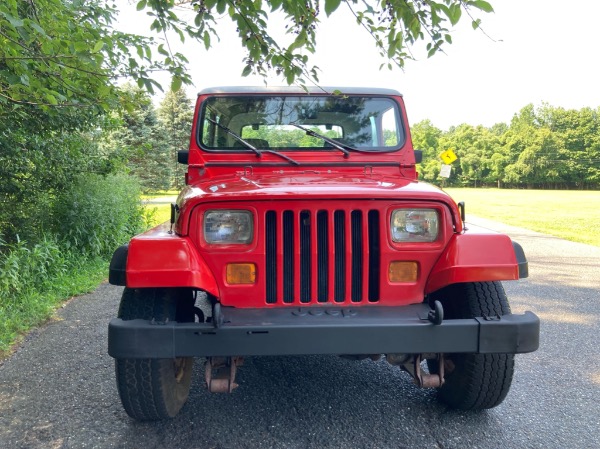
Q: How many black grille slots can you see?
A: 7